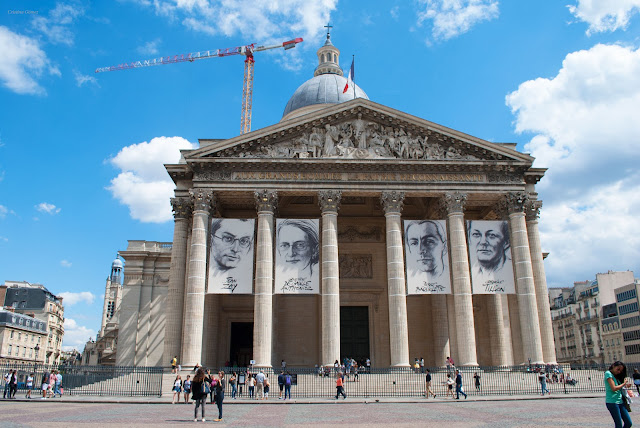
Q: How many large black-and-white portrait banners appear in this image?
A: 4